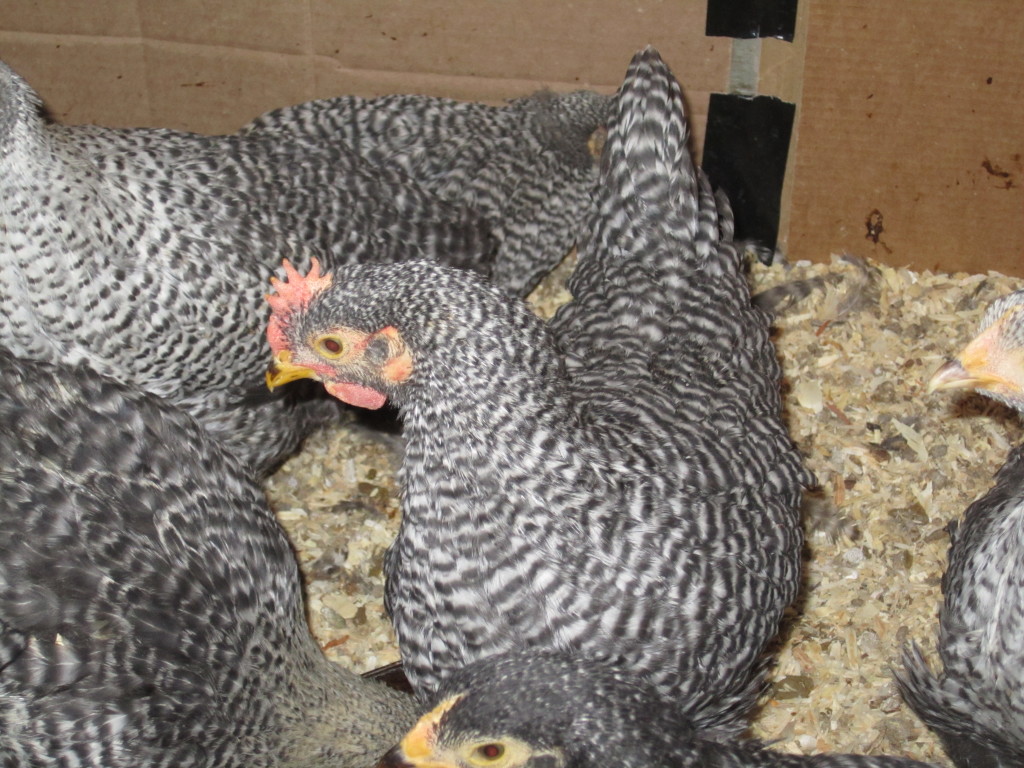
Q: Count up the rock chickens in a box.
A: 6